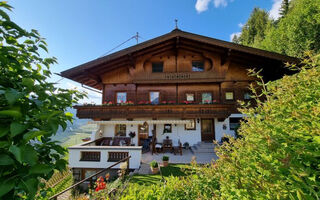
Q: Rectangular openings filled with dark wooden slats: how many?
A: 2